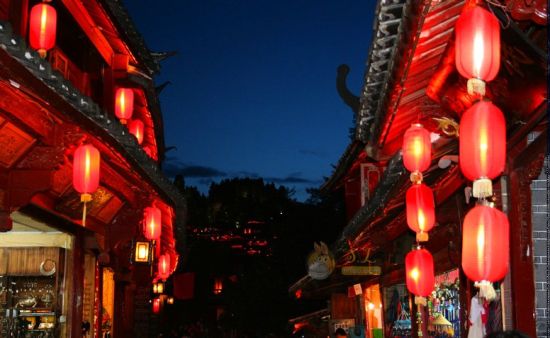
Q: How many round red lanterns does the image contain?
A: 12